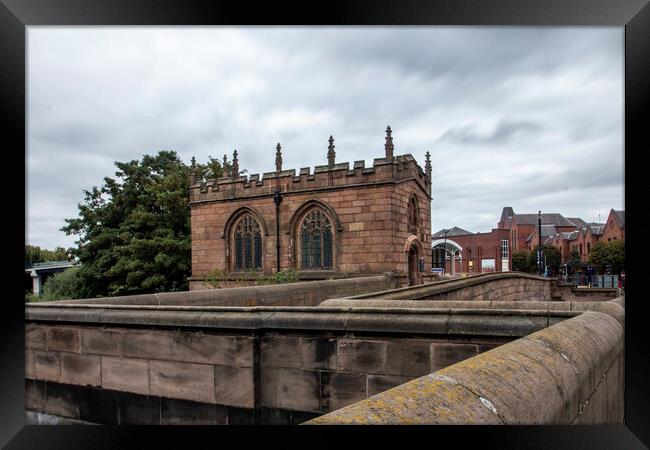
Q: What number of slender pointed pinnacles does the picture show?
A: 7